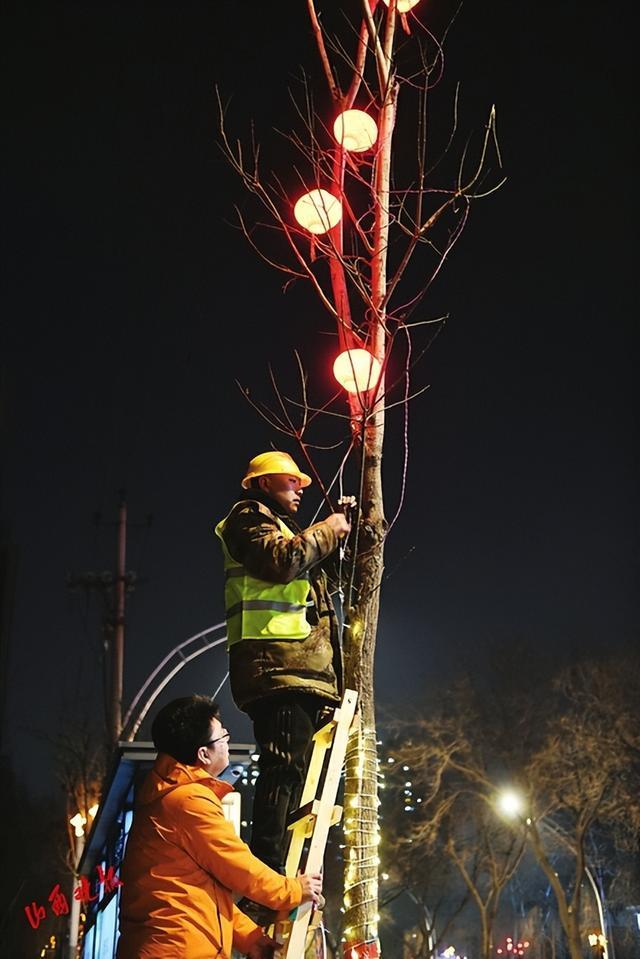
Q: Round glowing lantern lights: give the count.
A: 4